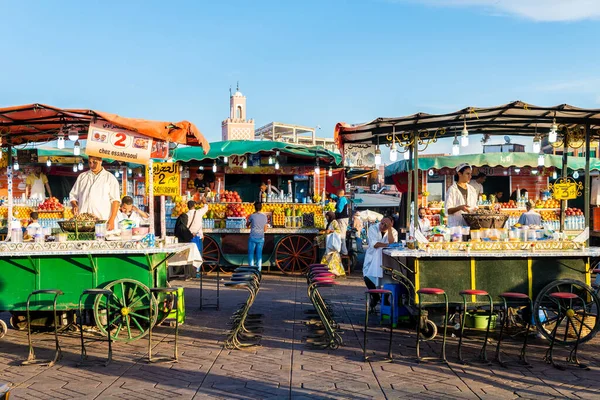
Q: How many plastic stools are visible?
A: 2